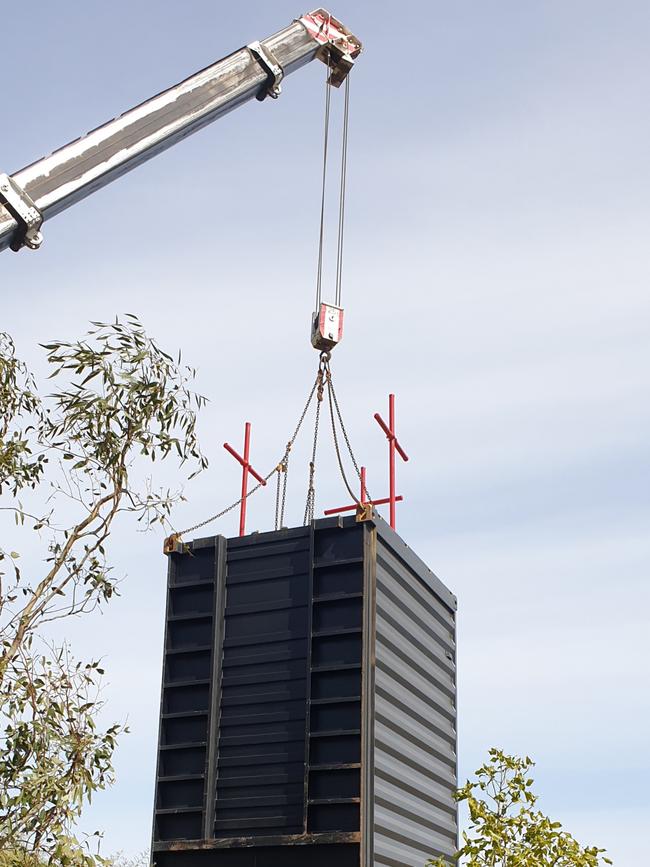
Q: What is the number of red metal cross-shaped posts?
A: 3